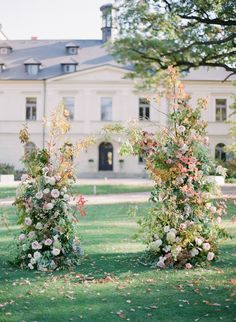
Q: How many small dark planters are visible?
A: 2